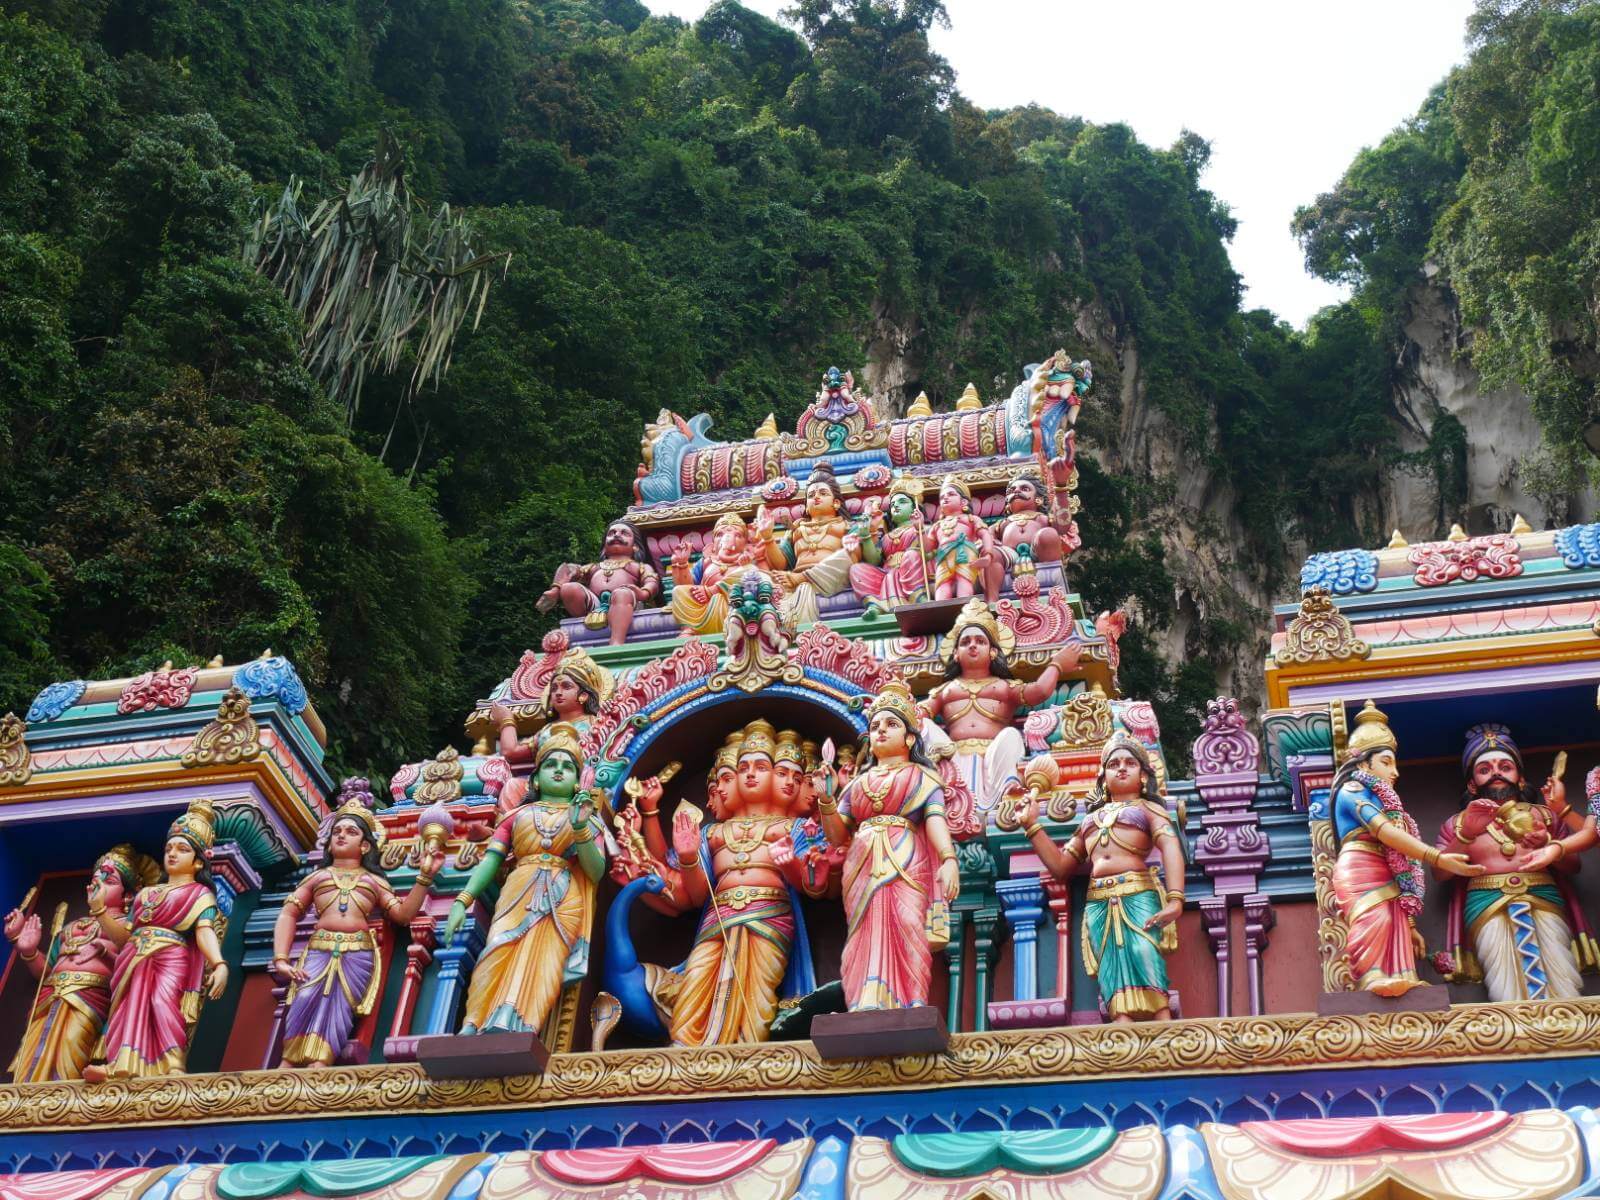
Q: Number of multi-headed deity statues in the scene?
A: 1